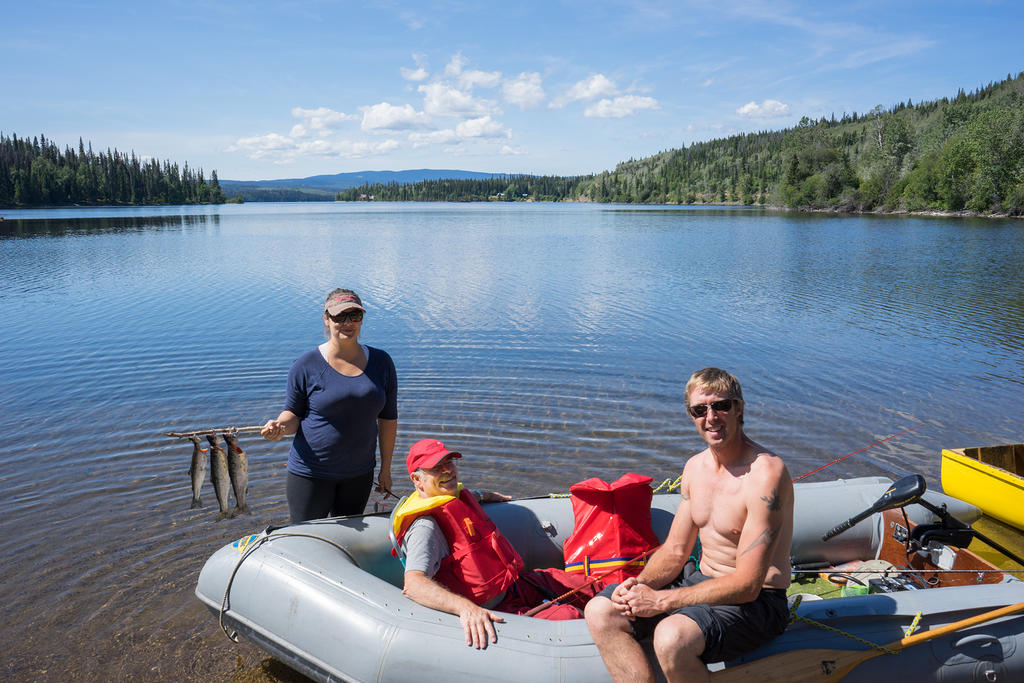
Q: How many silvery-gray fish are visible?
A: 3